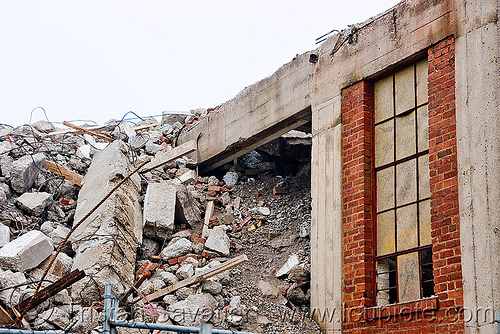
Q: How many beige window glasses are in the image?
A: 13